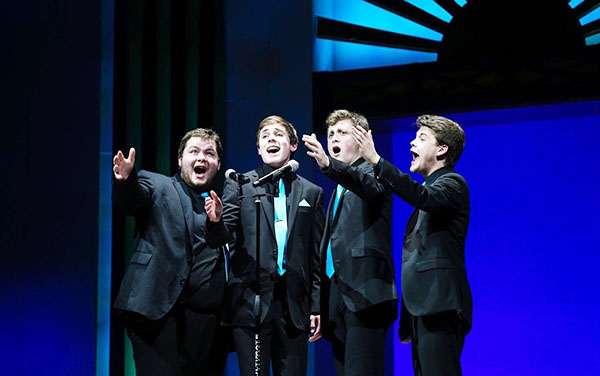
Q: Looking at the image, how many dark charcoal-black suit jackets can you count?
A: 4